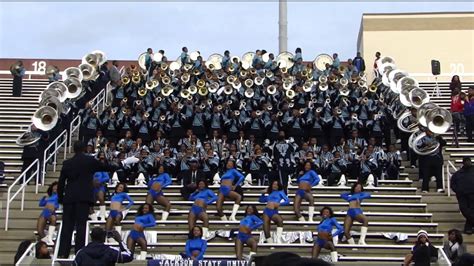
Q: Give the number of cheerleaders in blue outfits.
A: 13